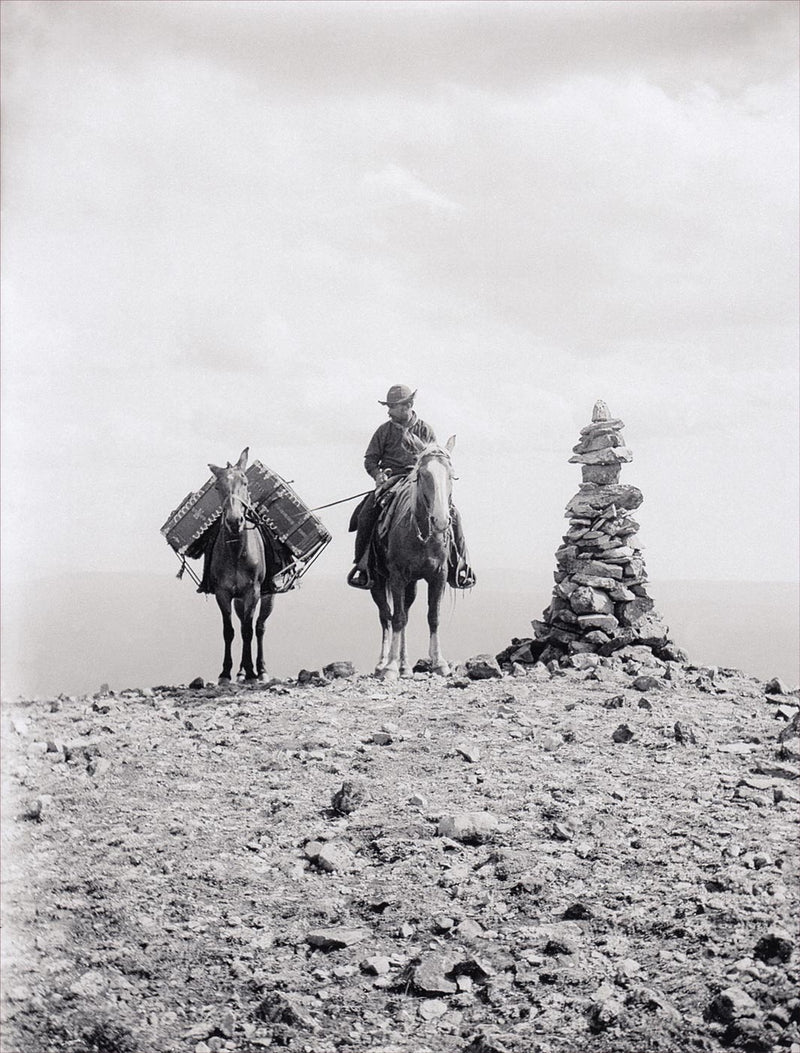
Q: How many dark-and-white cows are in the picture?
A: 0